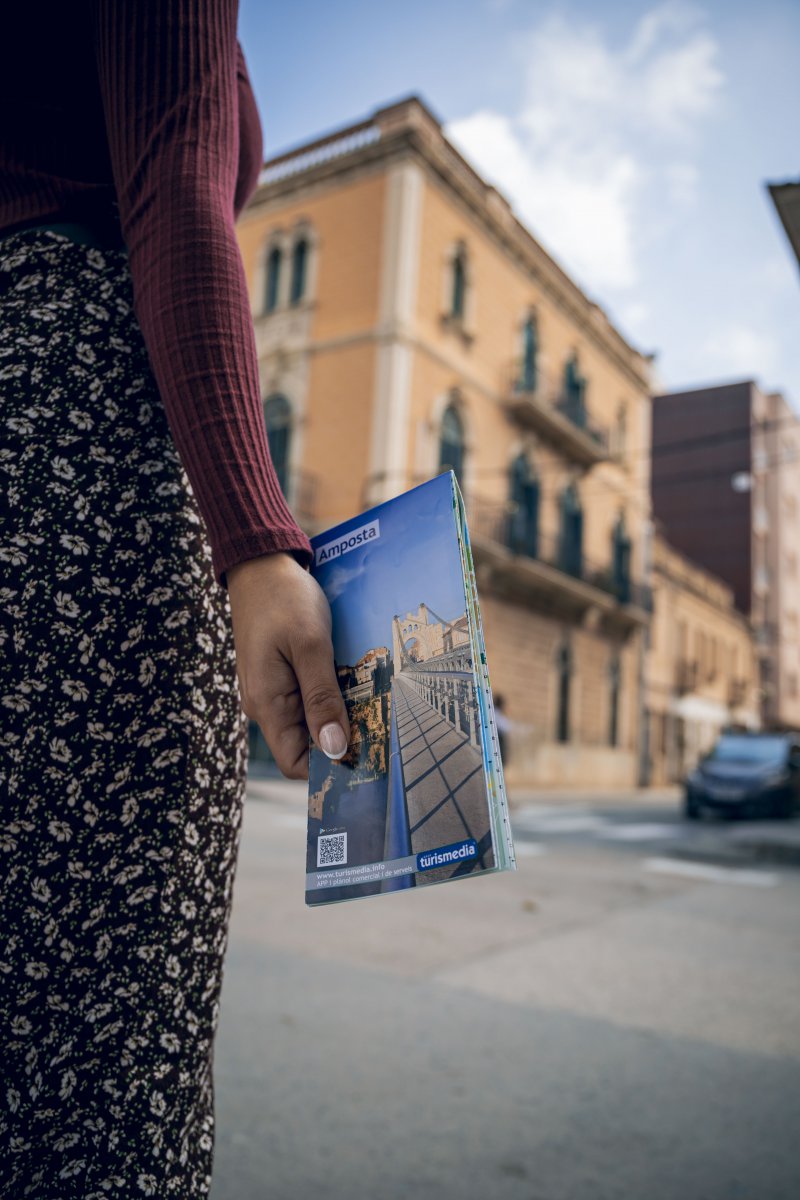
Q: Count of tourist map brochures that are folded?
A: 1